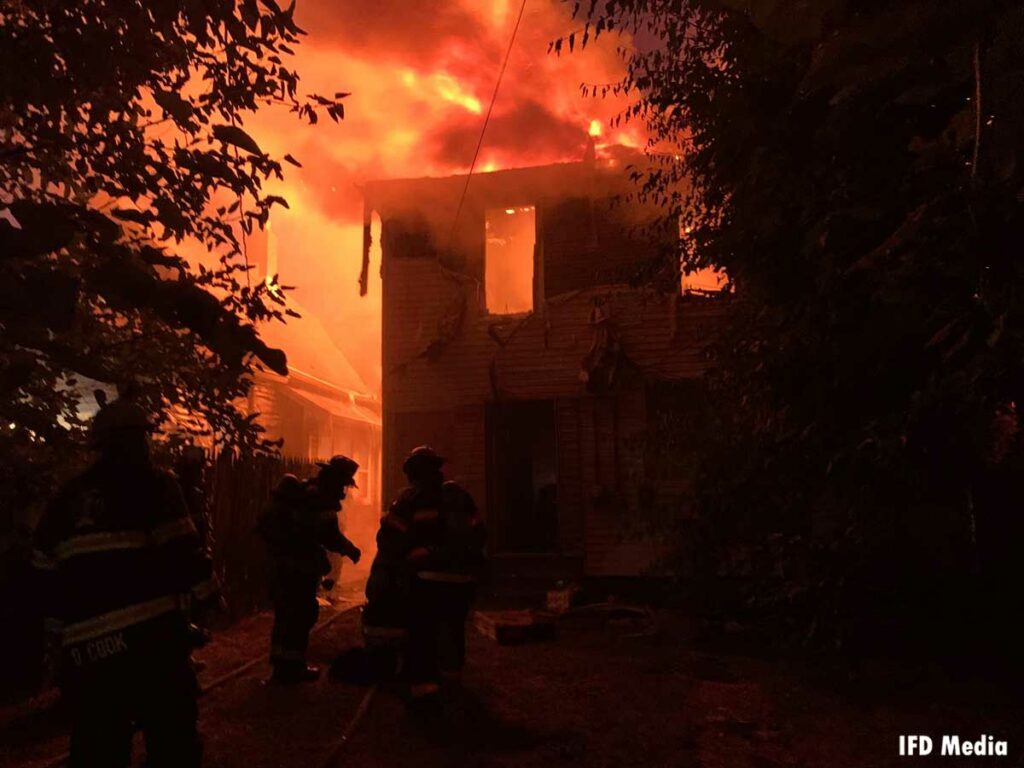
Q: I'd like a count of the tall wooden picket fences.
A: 1